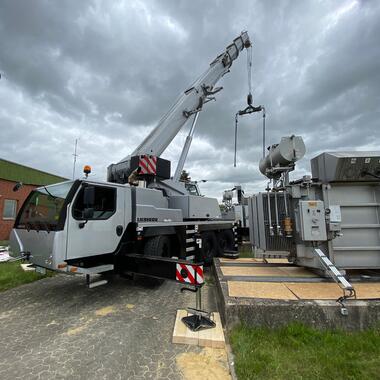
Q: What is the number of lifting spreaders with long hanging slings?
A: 1